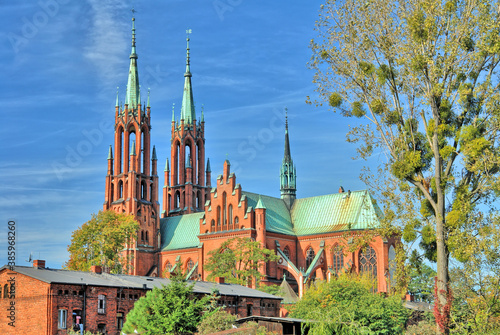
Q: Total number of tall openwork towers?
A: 2